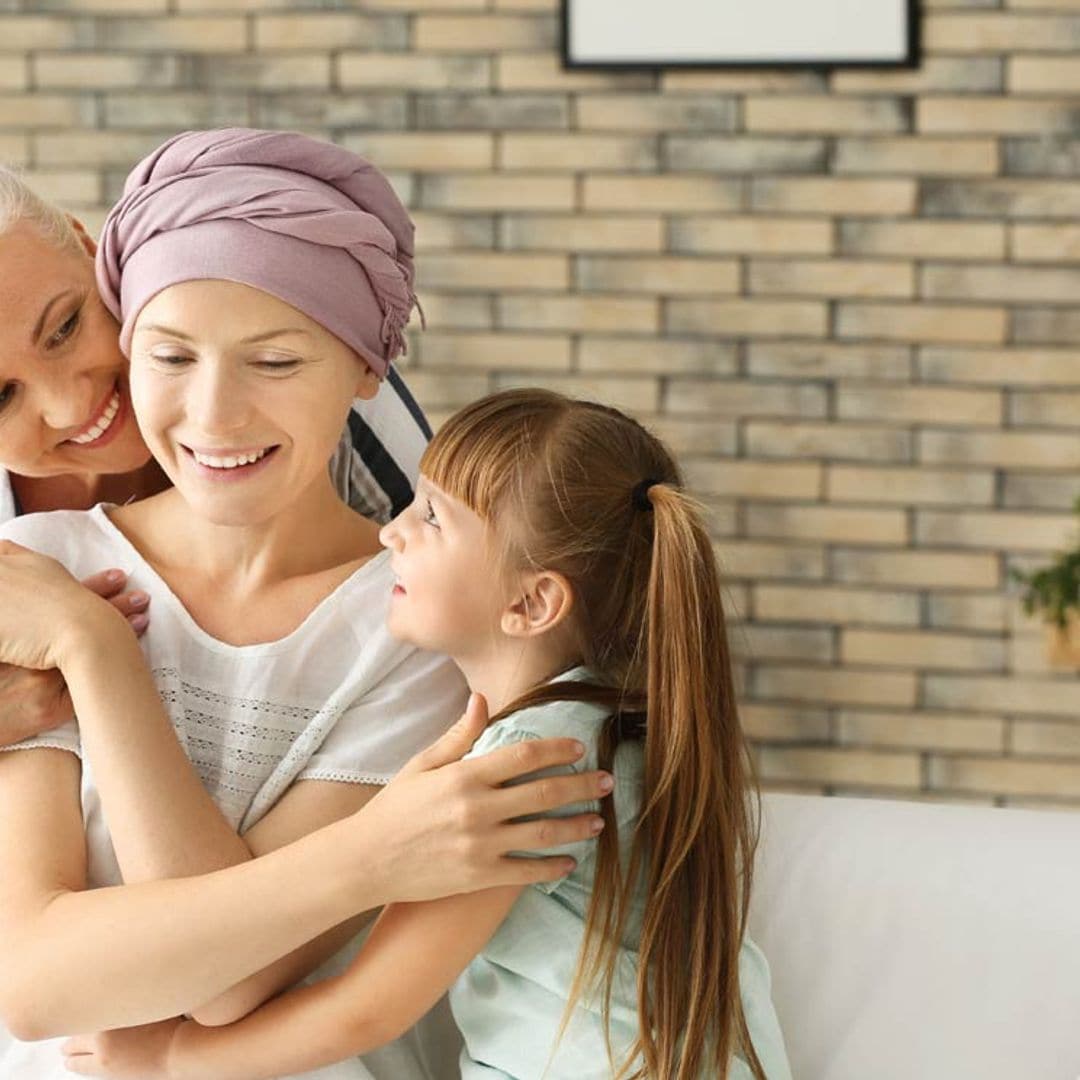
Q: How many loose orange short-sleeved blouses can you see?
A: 0